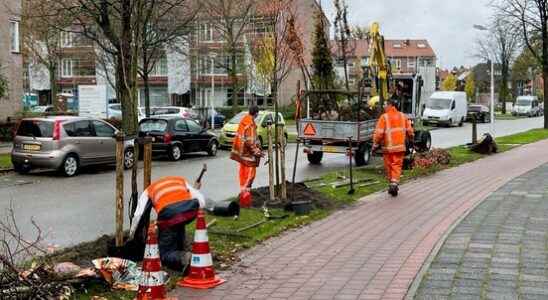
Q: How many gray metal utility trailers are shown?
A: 1